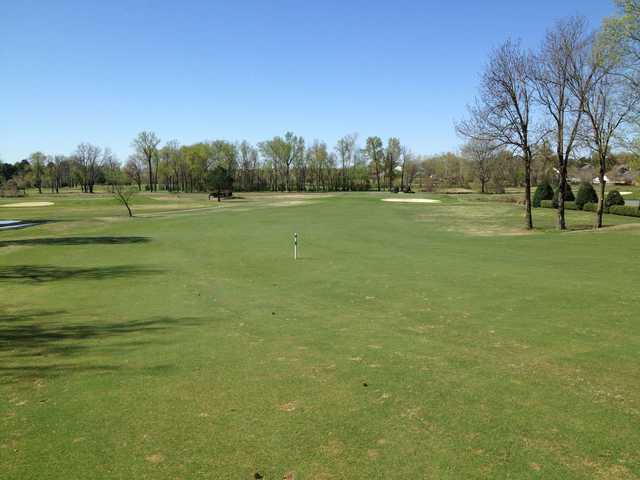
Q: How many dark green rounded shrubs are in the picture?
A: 4